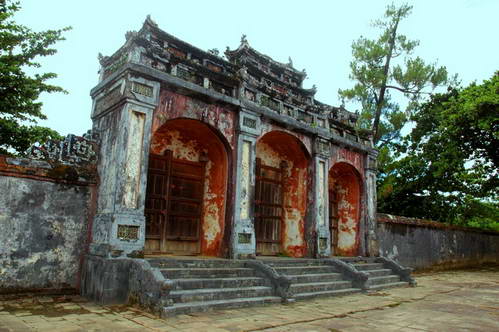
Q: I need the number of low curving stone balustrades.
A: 4